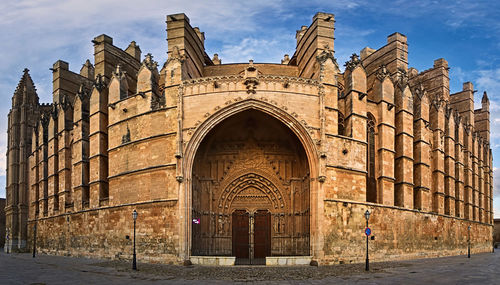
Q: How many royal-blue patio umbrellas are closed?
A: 0